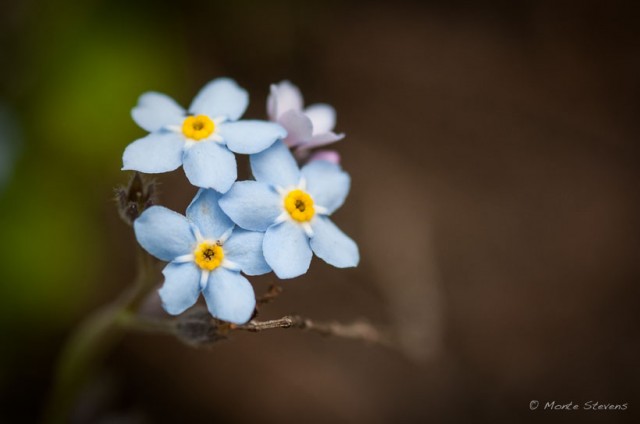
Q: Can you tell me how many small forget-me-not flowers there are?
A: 3